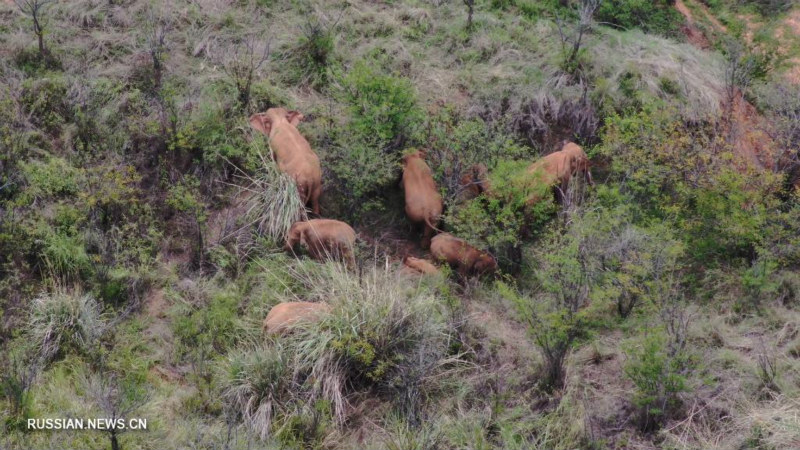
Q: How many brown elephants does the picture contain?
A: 8